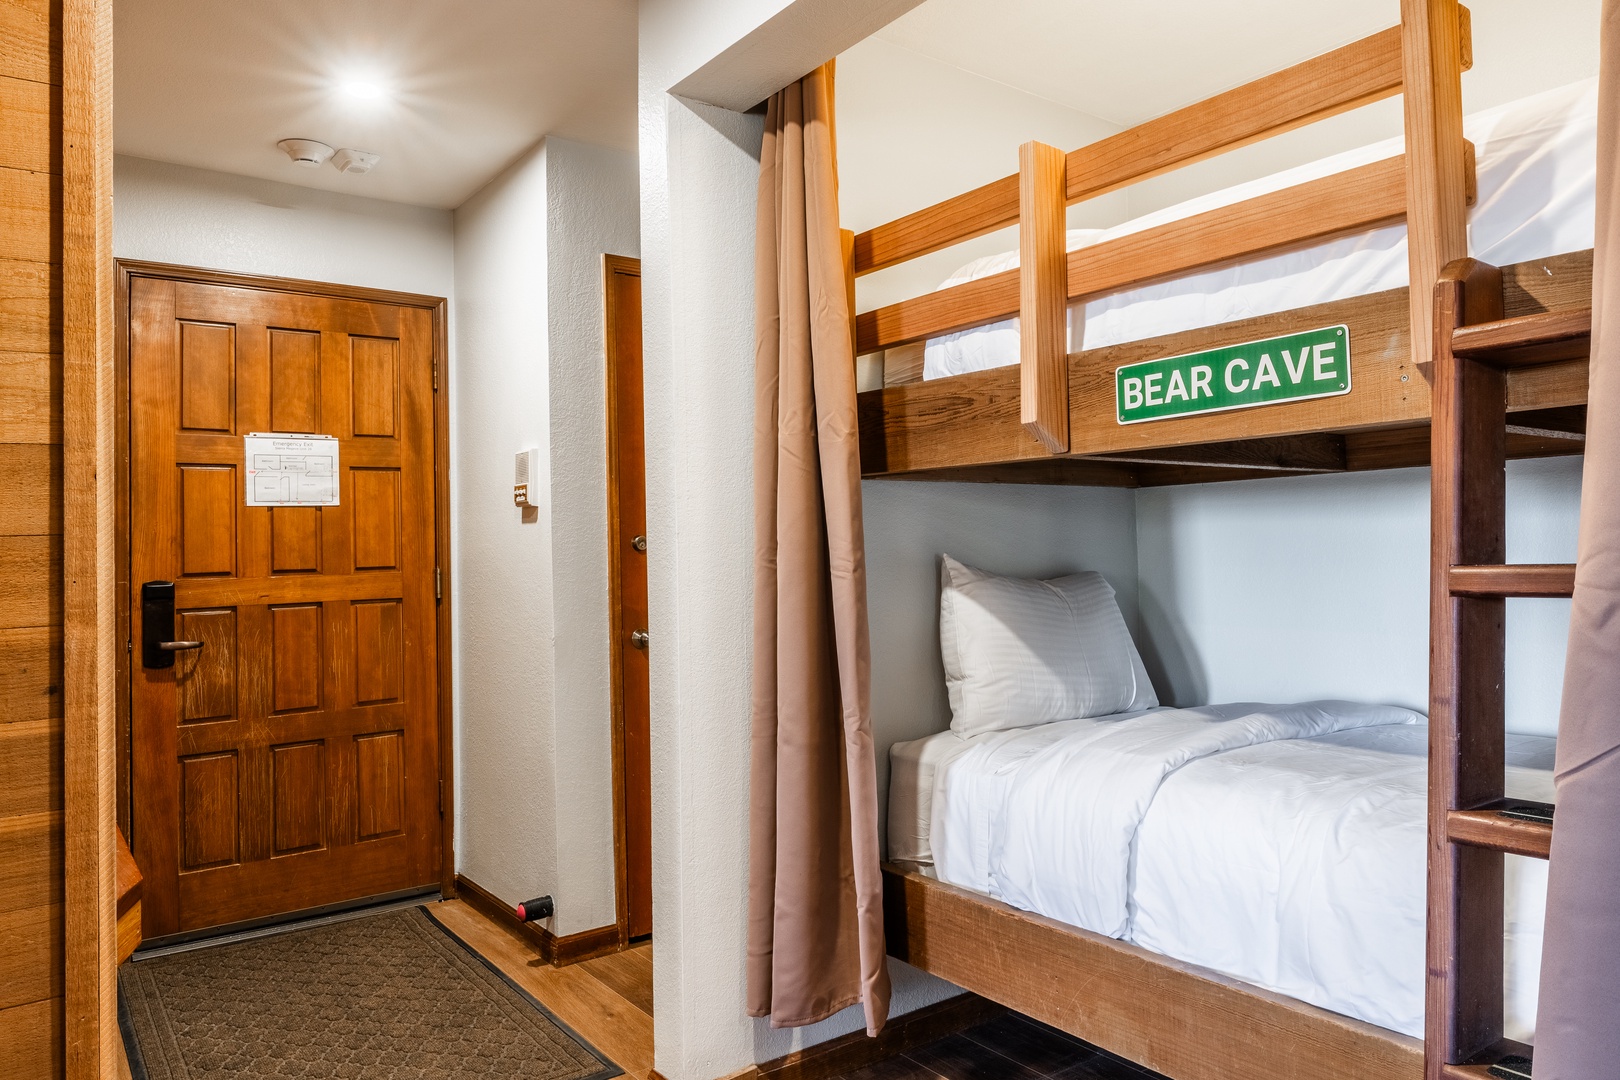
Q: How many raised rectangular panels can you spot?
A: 12